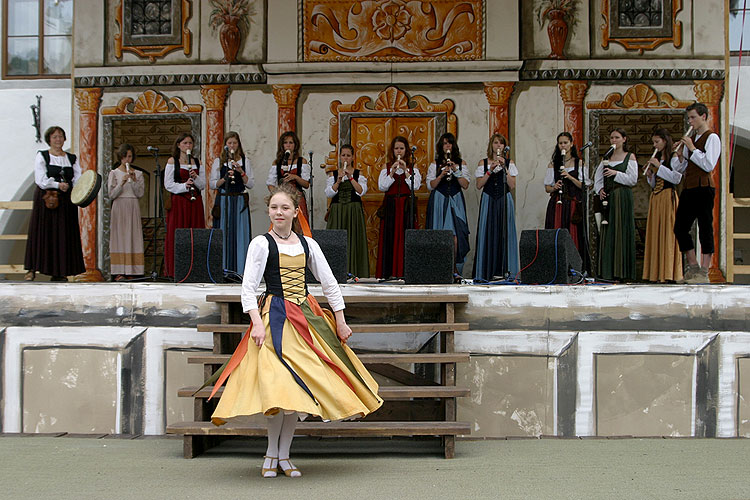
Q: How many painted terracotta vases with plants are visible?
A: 2